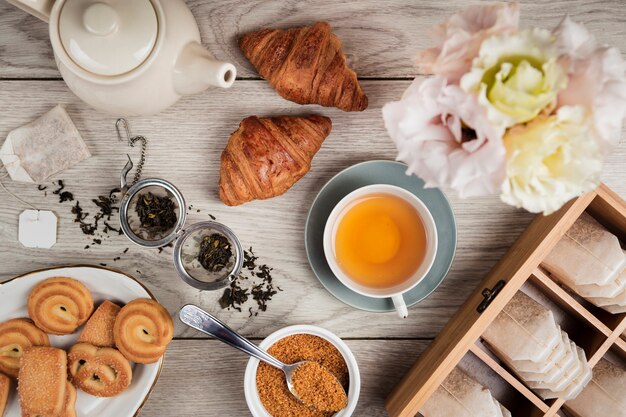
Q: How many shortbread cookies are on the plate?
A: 8